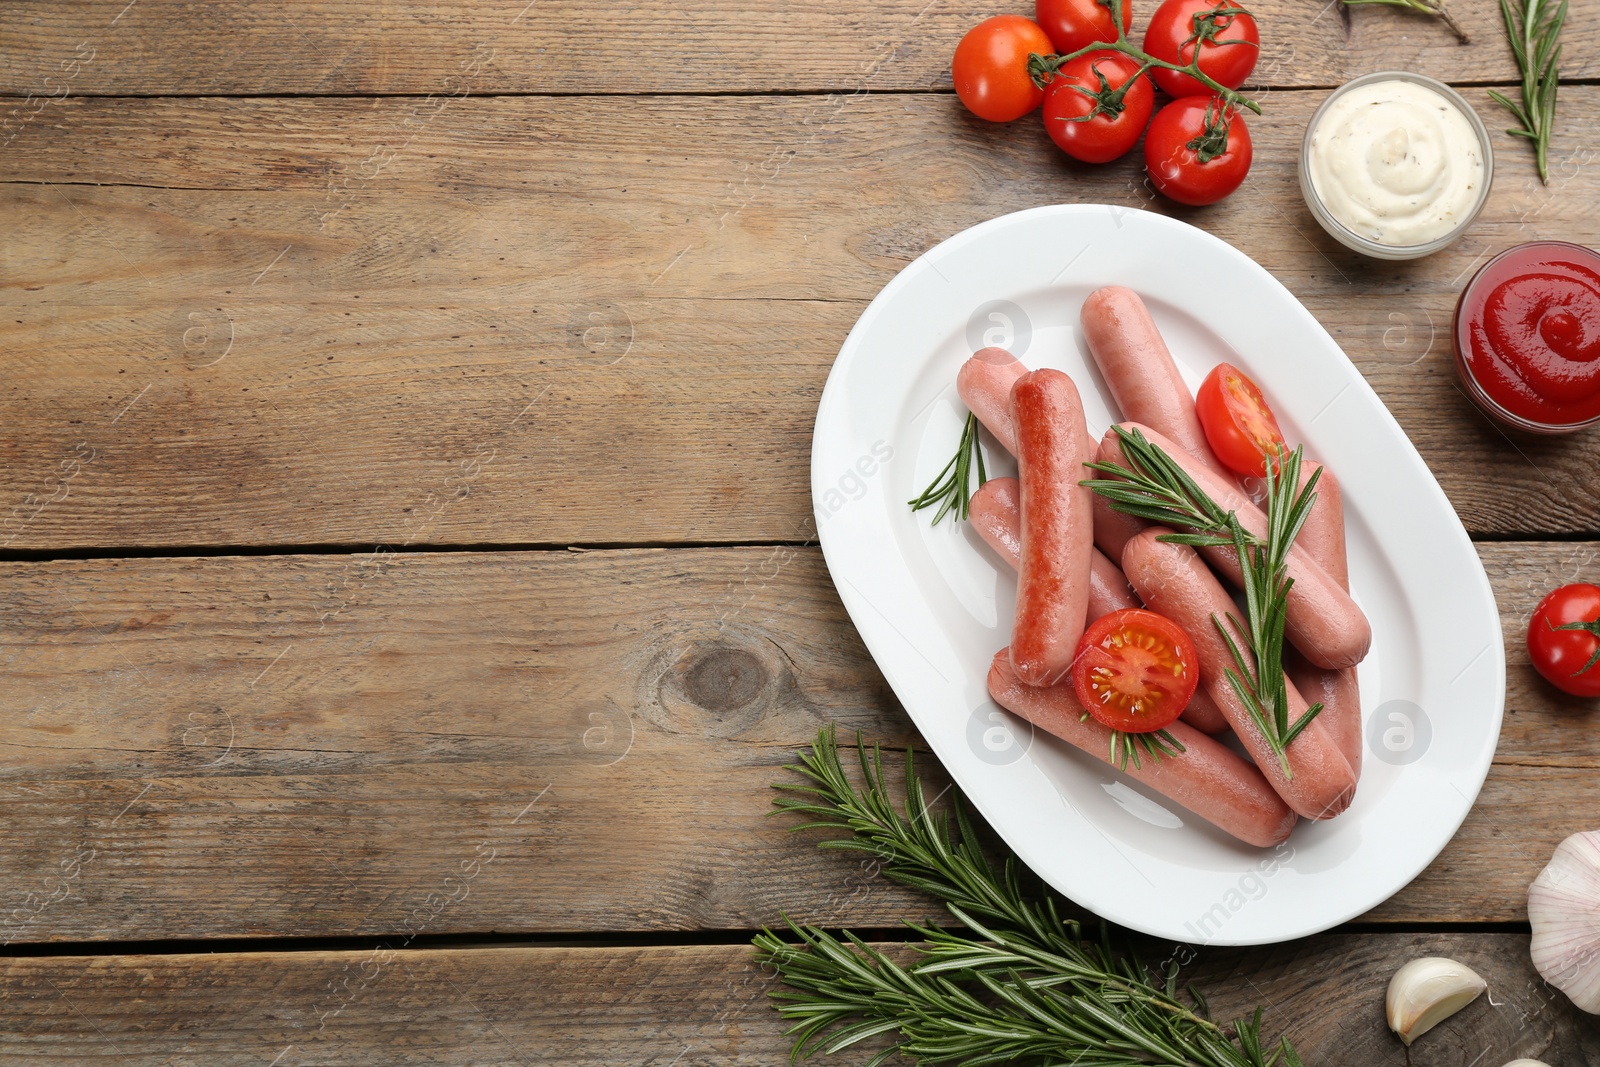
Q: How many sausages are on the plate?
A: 8